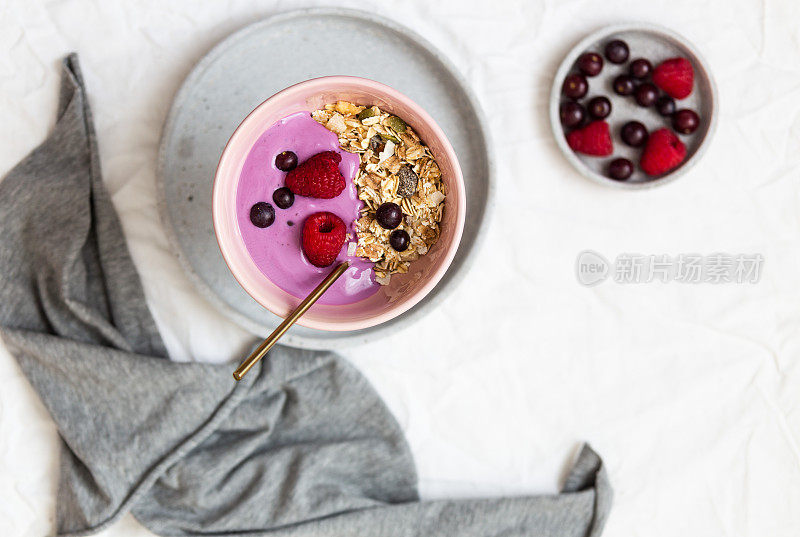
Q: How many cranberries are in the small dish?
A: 12